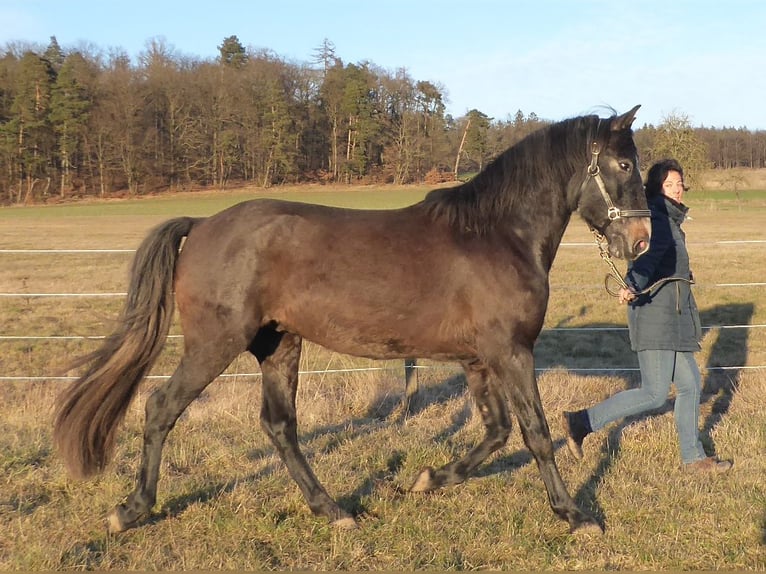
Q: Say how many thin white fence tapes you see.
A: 4